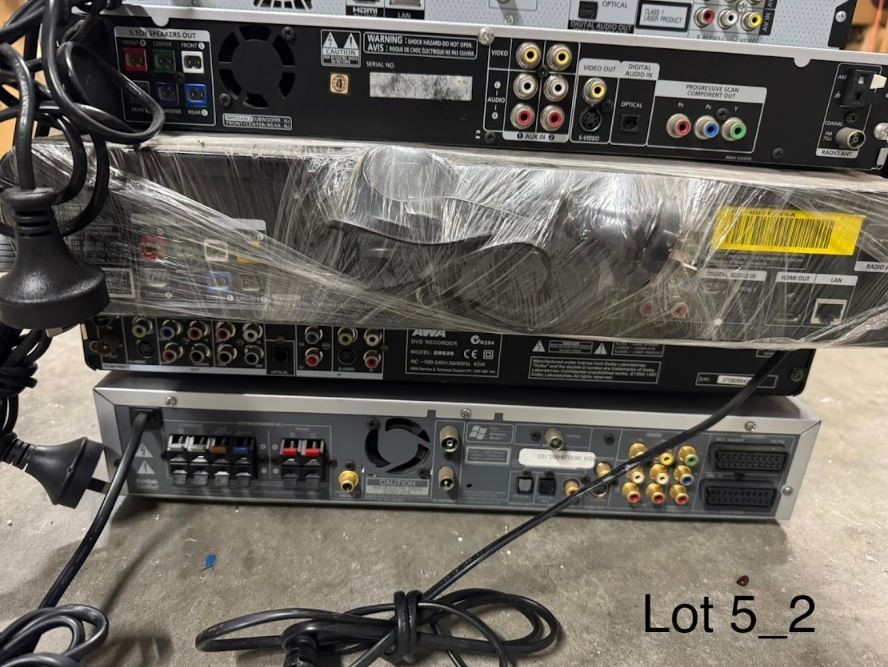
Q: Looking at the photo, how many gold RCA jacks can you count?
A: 12